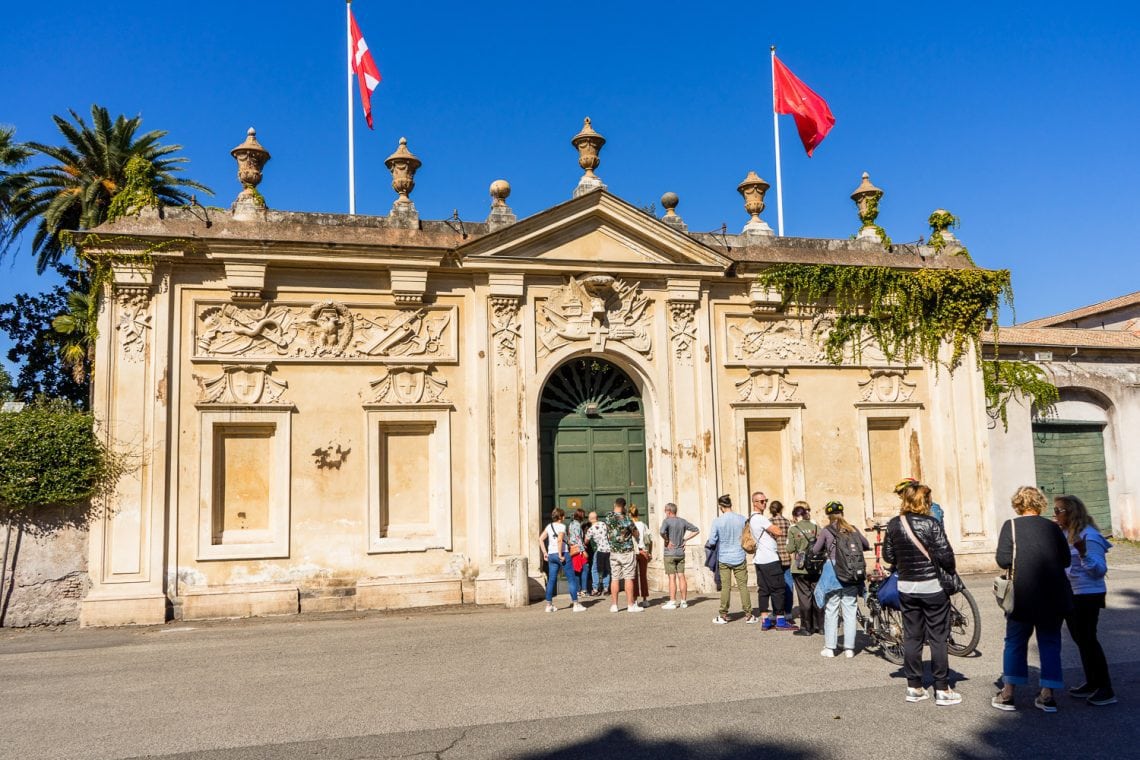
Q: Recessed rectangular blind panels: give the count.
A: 4